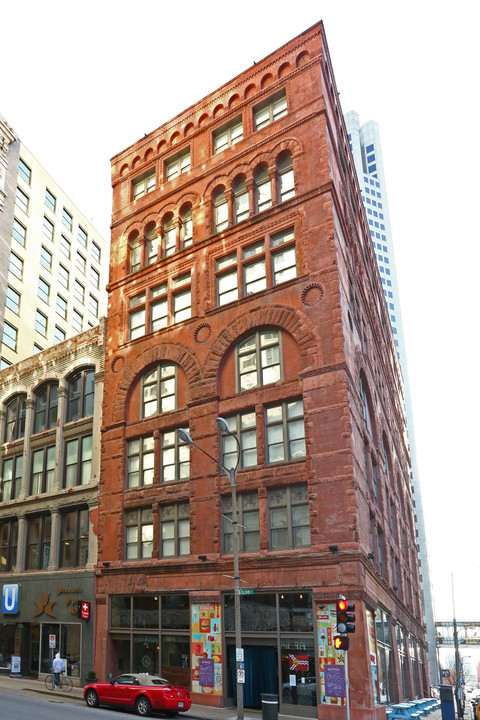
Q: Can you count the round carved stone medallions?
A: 3